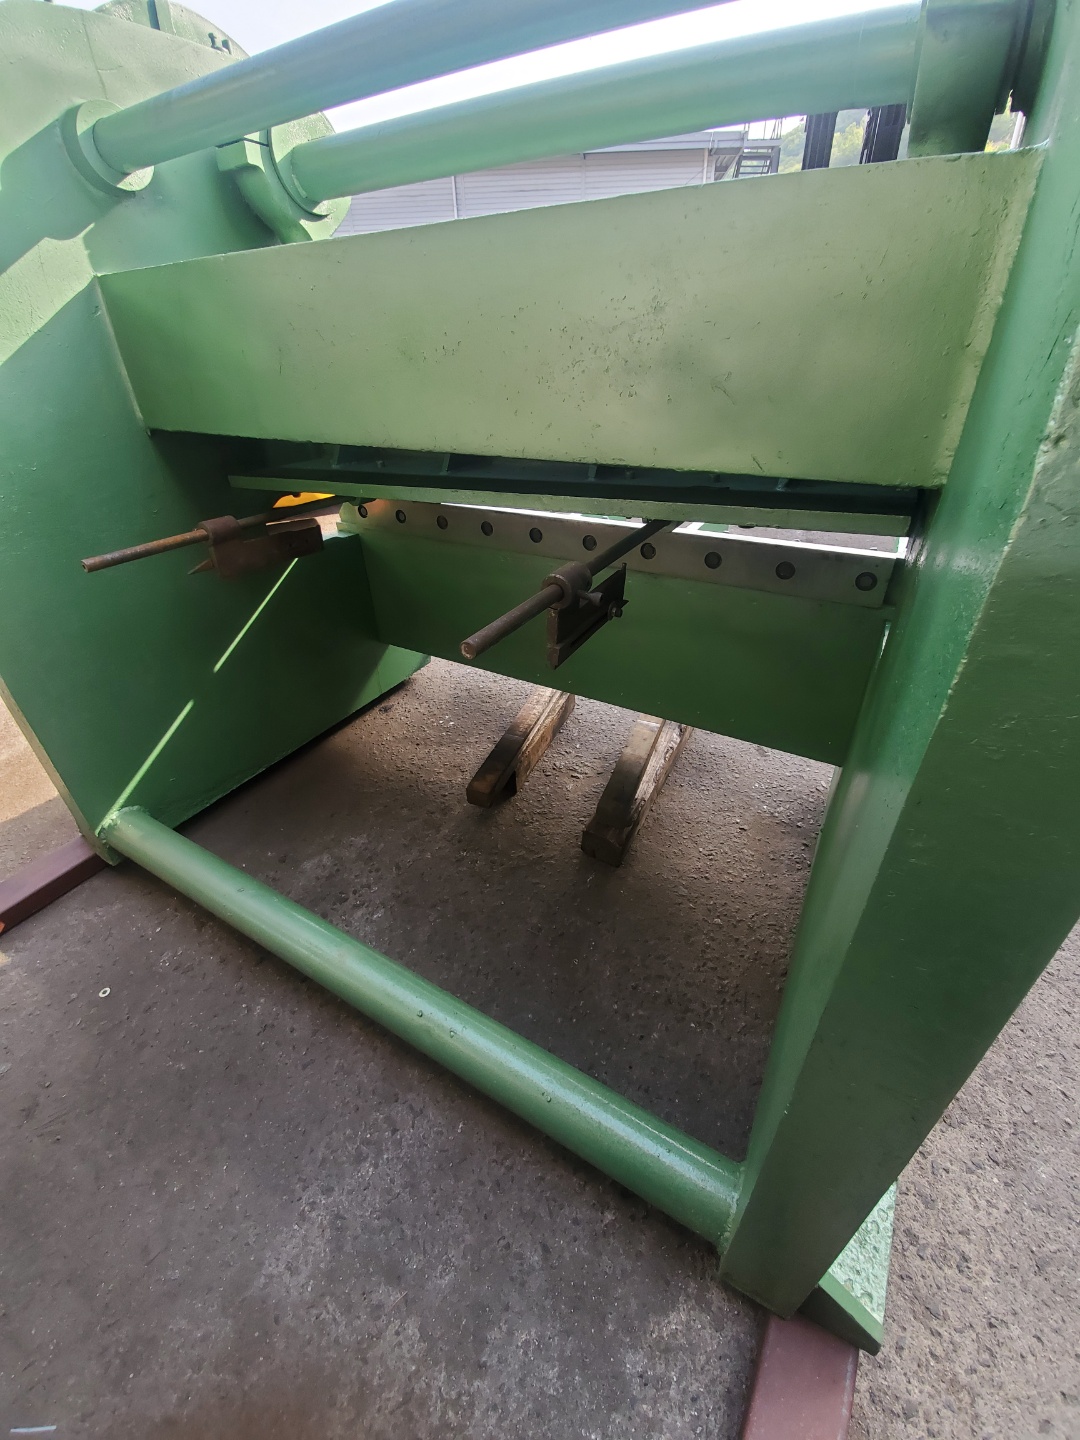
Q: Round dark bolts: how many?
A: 10